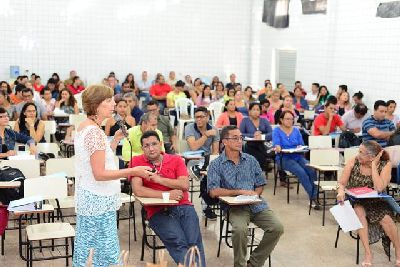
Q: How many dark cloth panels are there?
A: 3